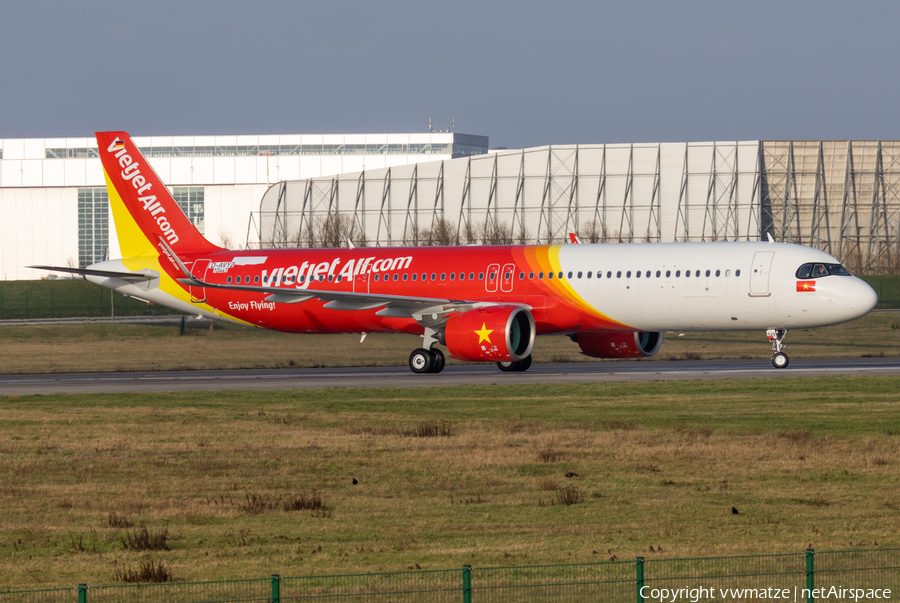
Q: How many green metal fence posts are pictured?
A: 5